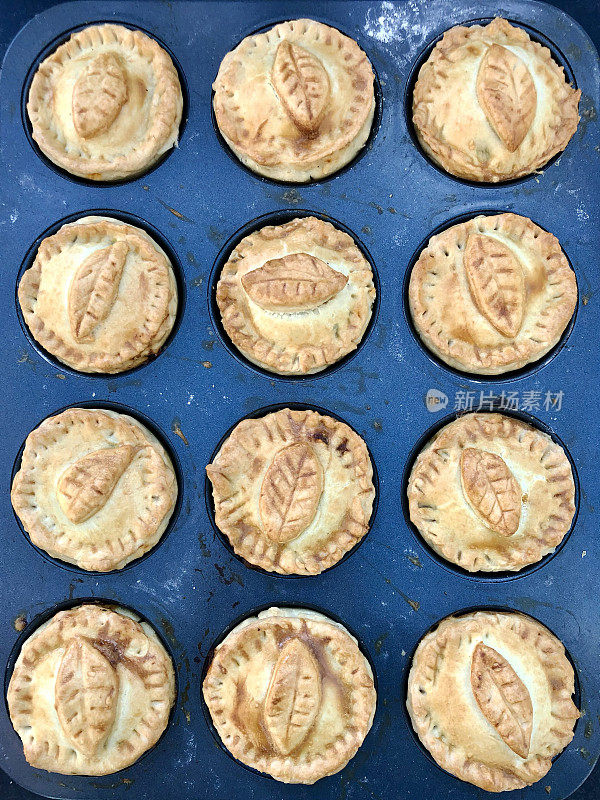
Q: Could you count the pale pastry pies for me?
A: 12